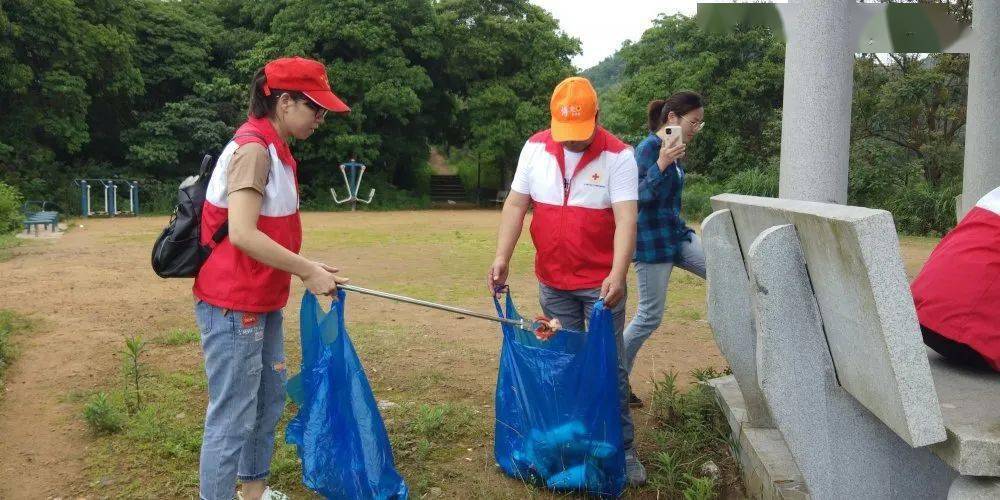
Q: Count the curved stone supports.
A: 2